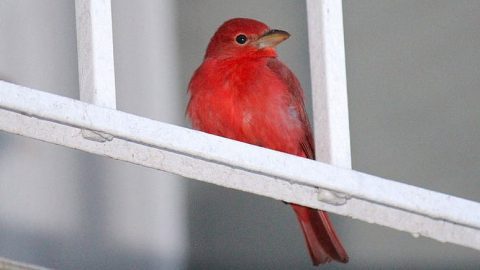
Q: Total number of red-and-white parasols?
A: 0